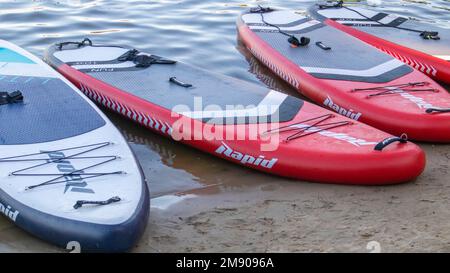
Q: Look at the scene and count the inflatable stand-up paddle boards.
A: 4